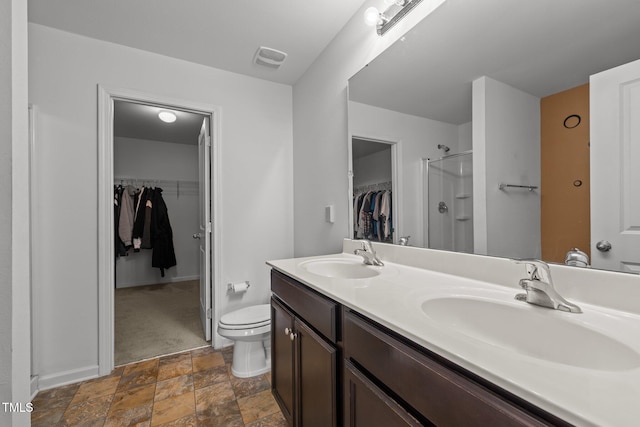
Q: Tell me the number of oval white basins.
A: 2